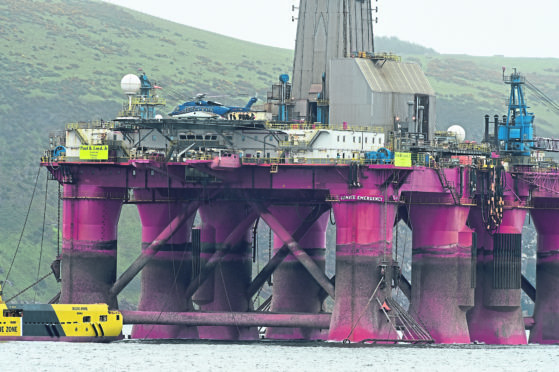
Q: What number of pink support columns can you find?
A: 8